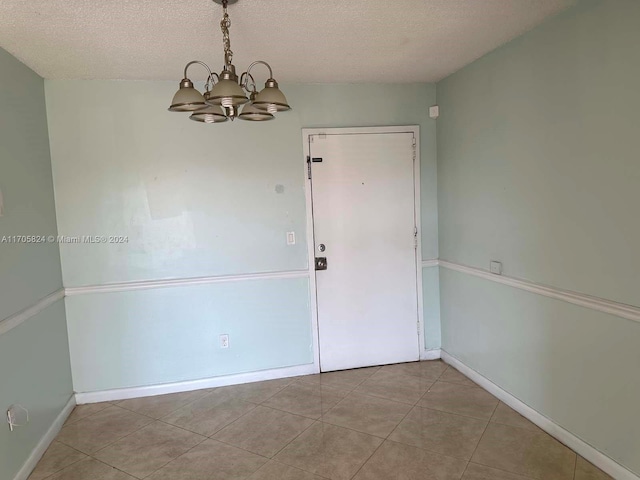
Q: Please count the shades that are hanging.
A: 5